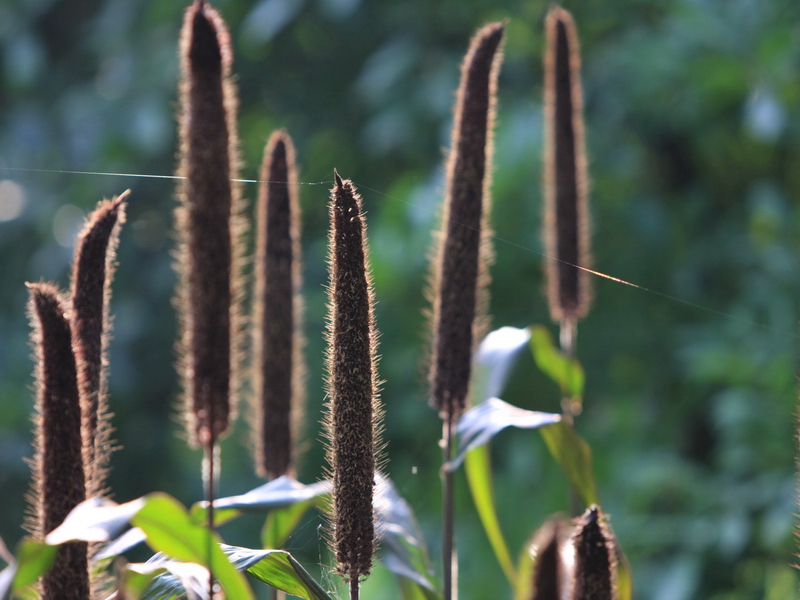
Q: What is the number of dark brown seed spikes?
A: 9